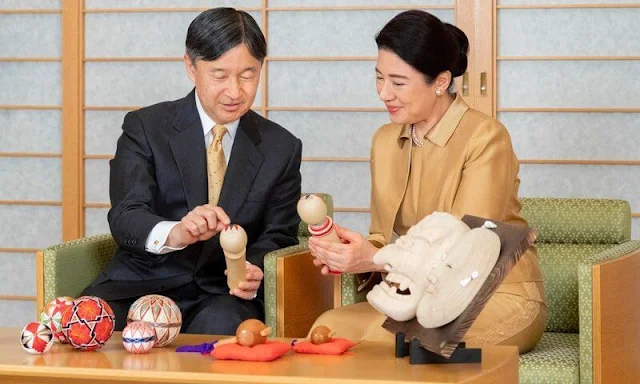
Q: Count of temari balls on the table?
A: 5